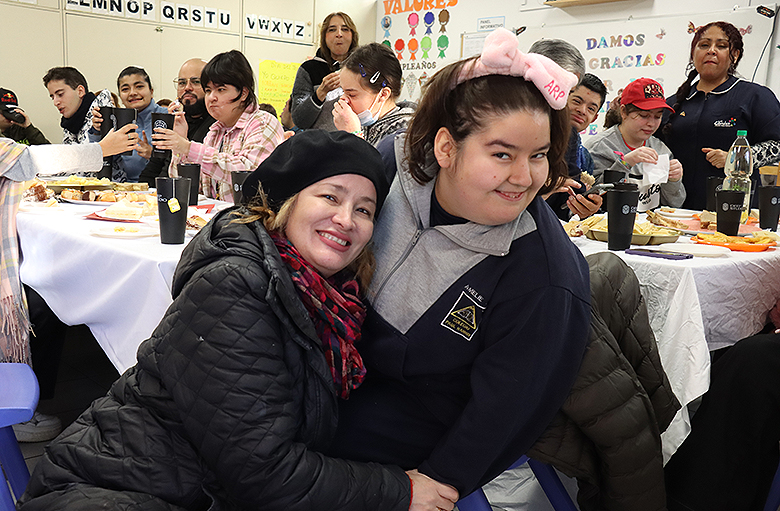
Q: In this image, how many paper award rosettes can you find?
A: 9